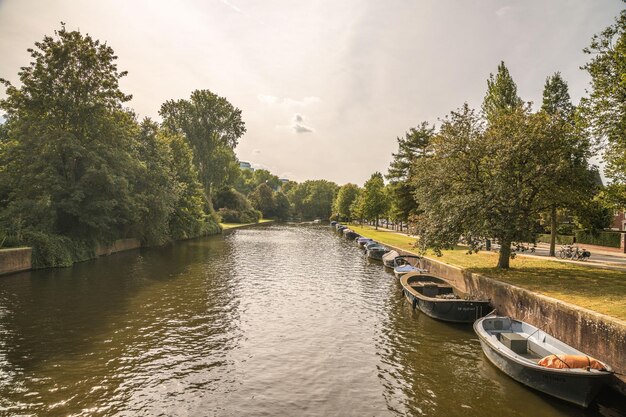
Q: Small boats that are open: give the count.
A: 2